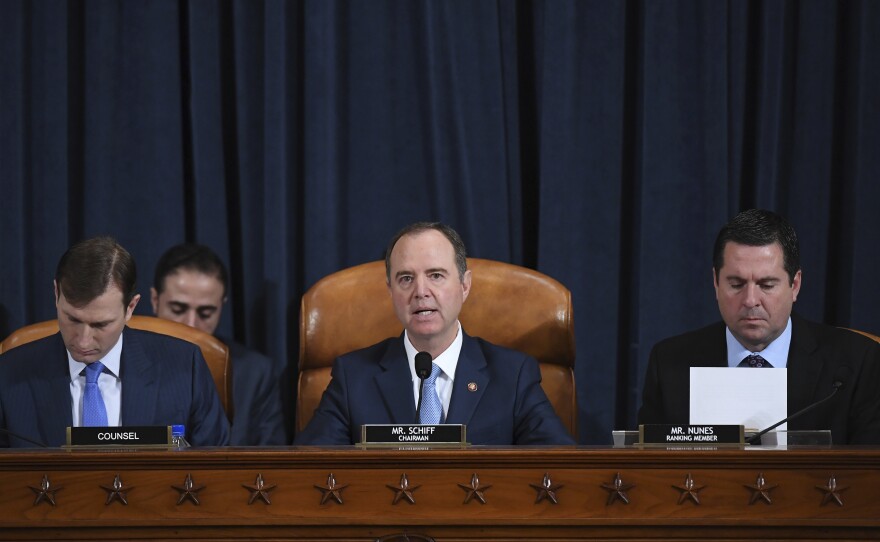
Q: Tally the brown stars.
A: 12